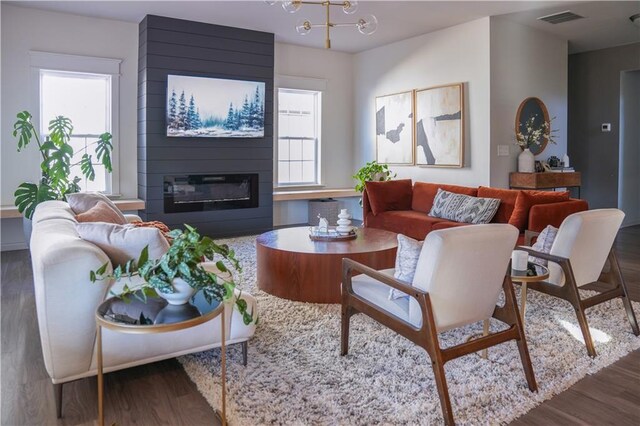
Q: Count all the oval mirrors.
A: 1